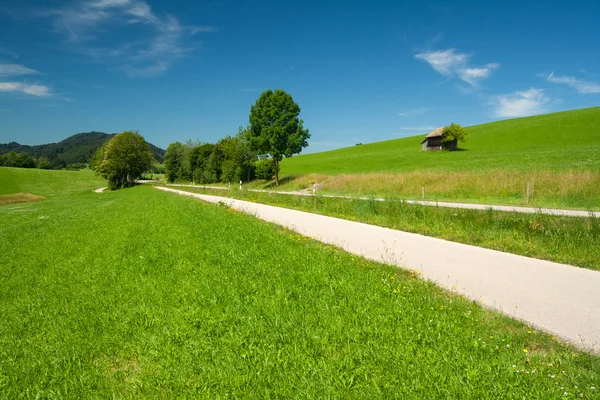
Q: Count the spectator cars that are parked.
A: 0